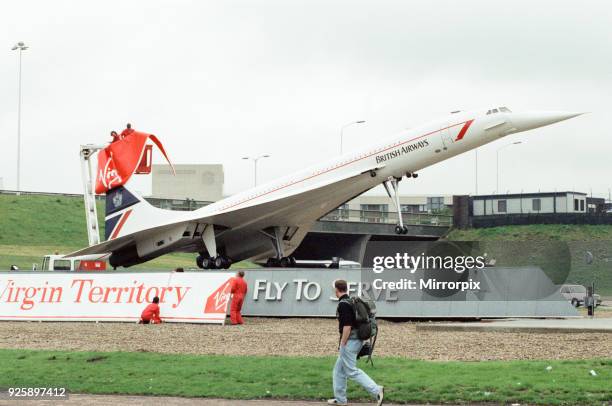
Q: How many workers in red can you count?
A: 4